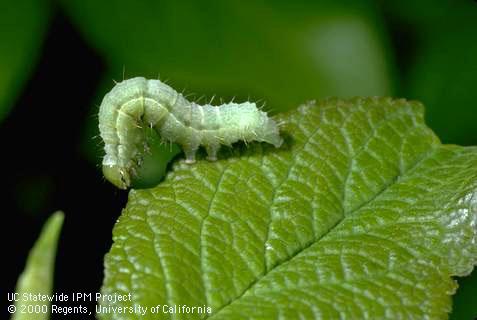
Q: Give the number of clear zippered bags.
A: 0